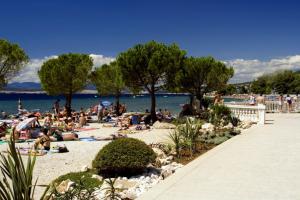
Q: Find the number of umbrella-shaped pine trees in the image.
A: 5